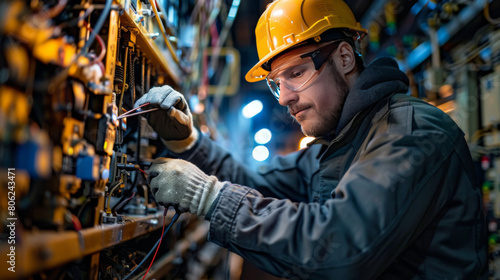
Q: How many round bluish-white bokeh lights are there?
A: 3